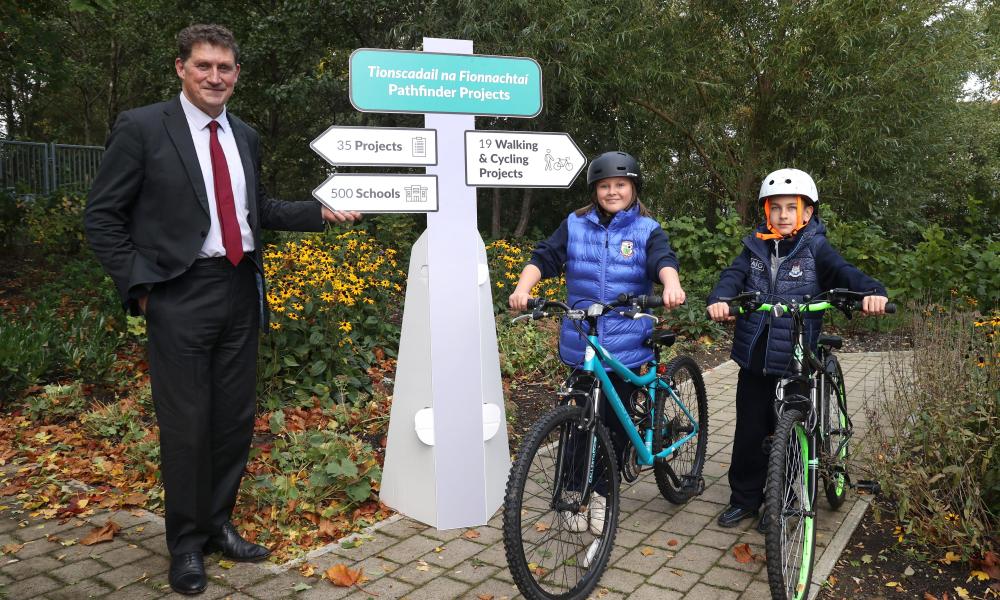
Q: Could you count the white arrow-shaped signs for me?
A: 3